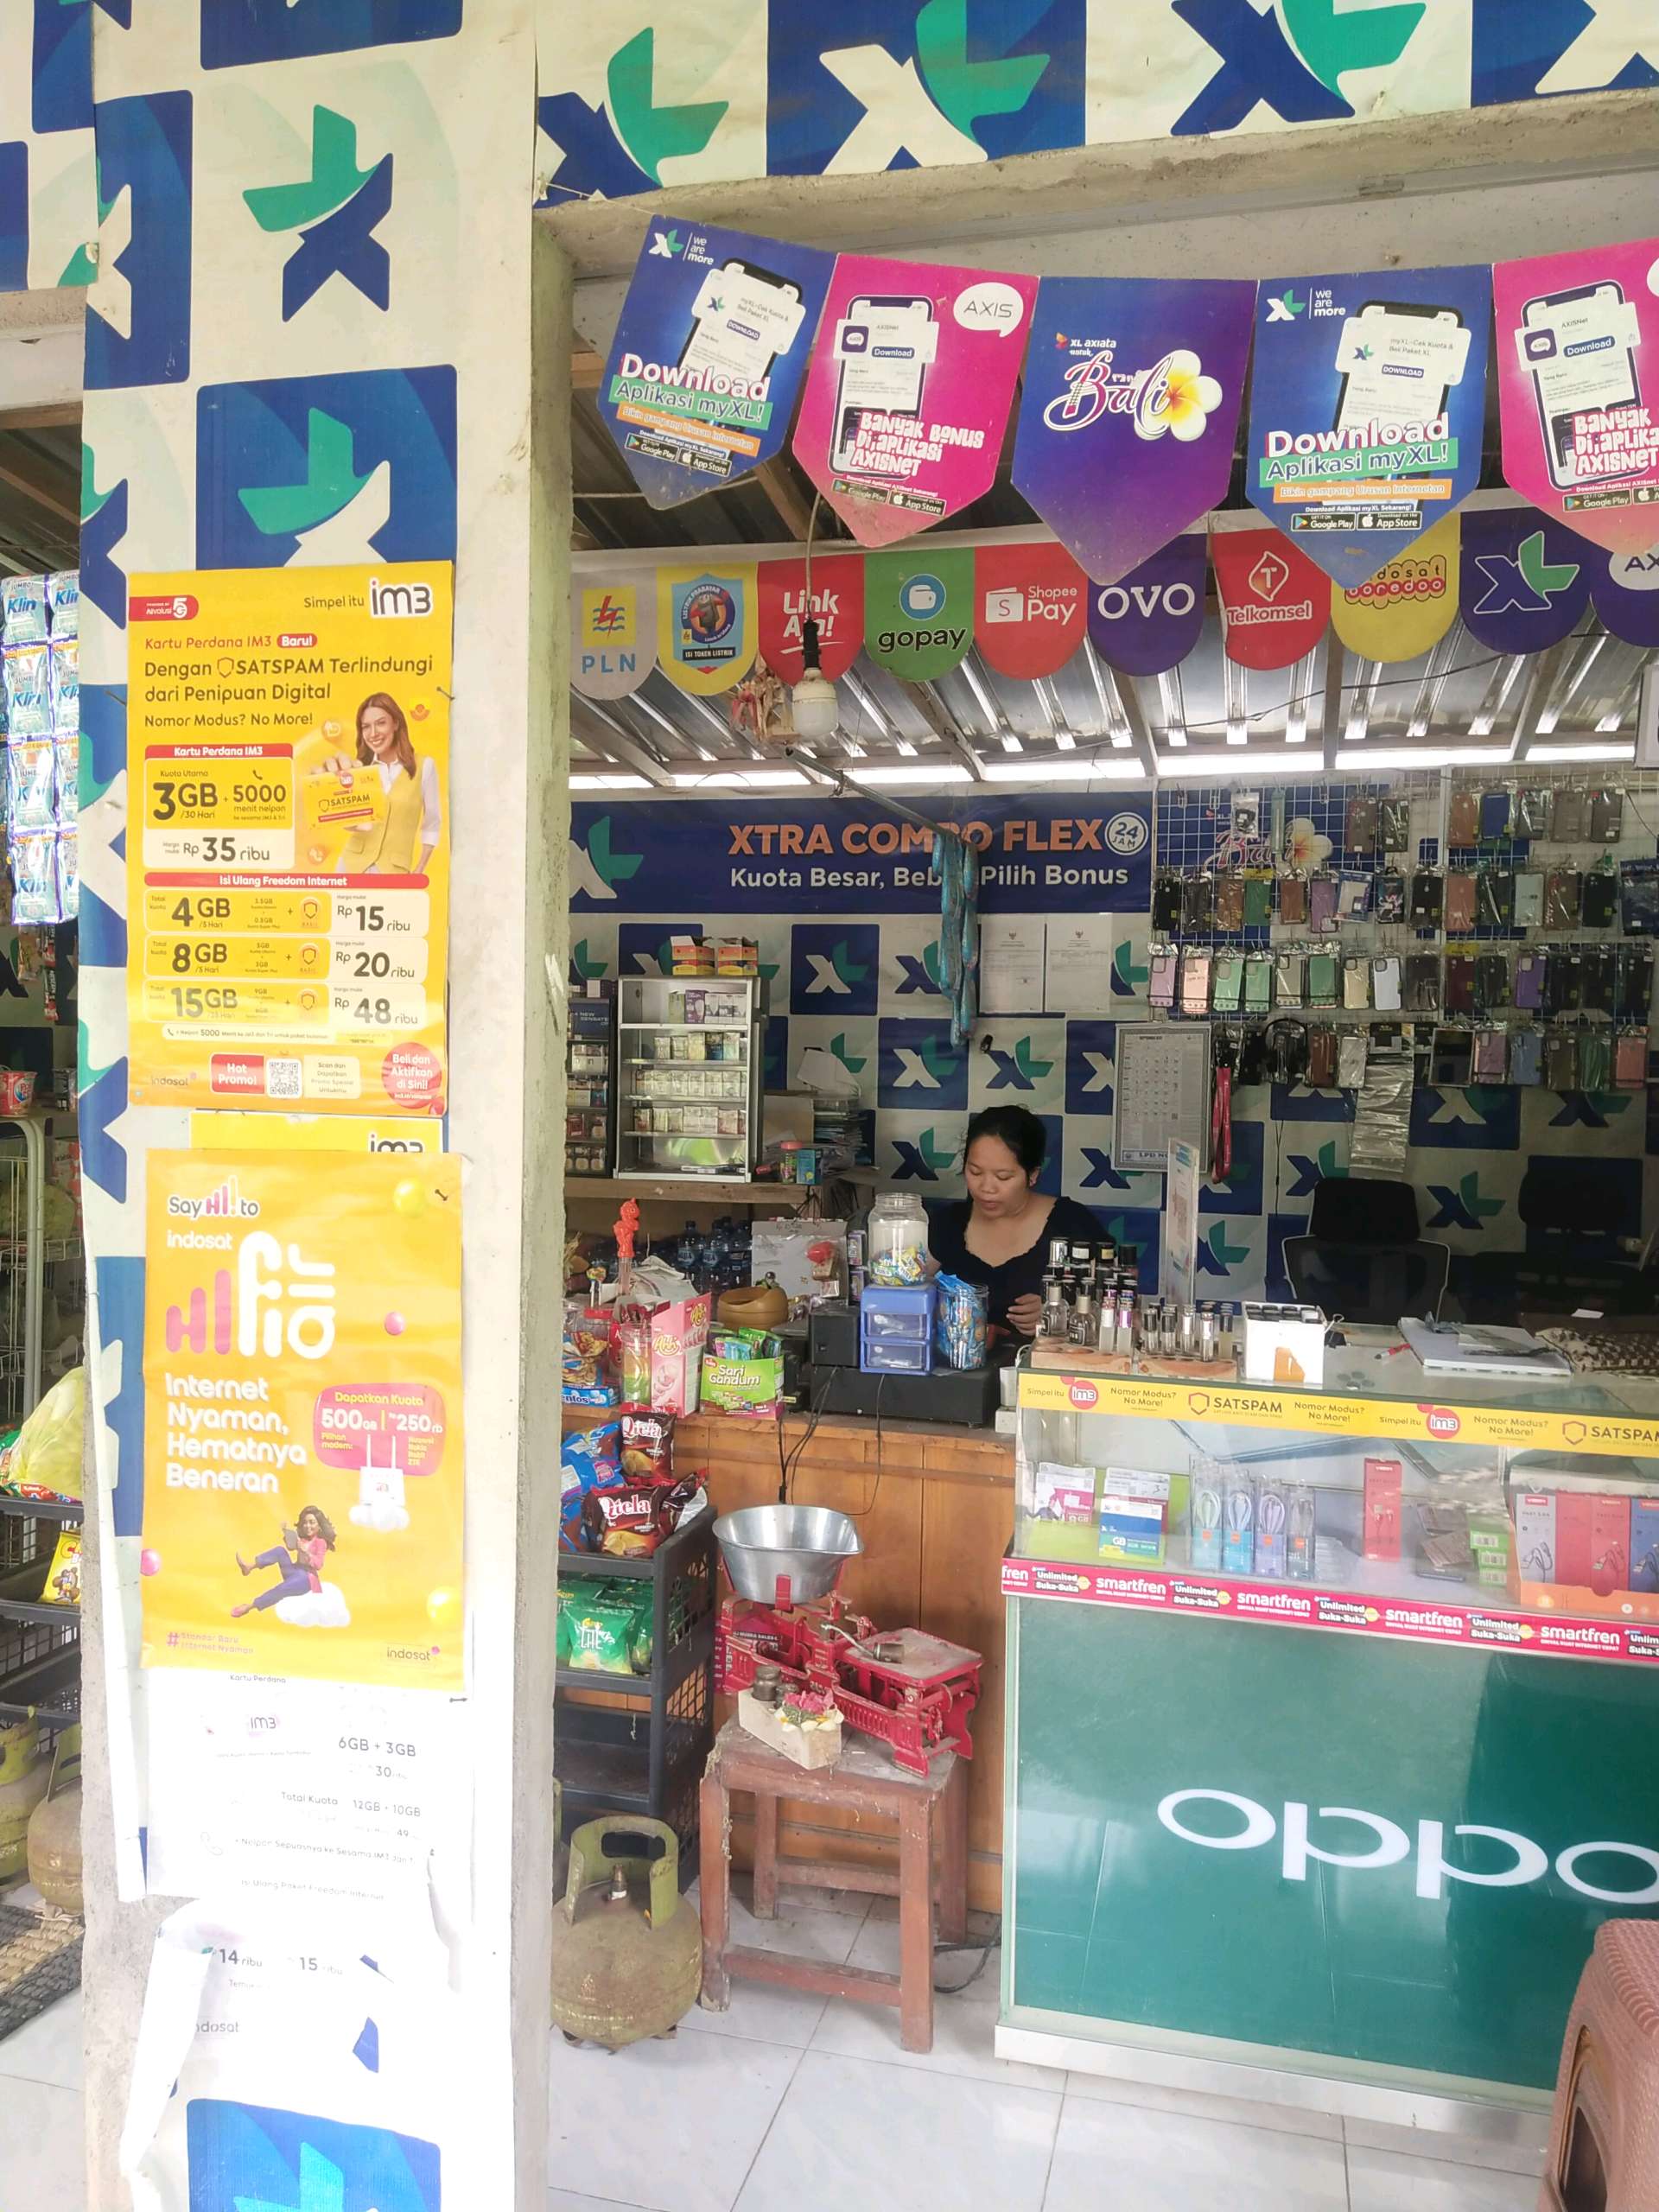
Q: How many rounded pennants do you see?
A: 10